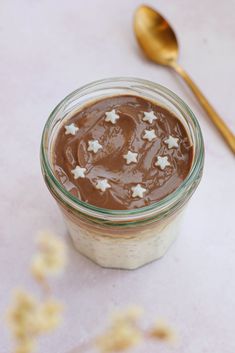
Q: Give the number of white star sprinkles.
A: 11